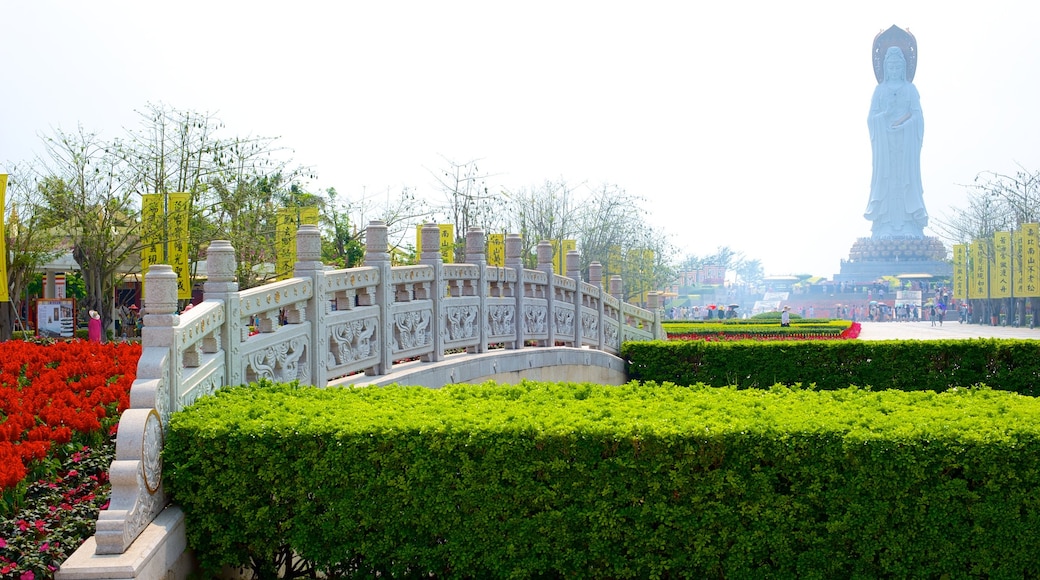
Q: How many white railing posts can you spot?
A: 12